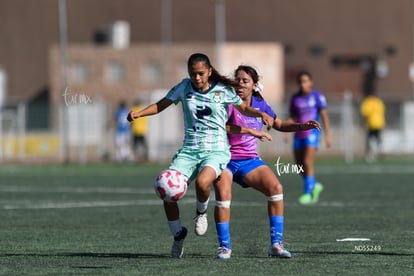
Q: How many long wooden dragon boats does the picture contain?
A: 0